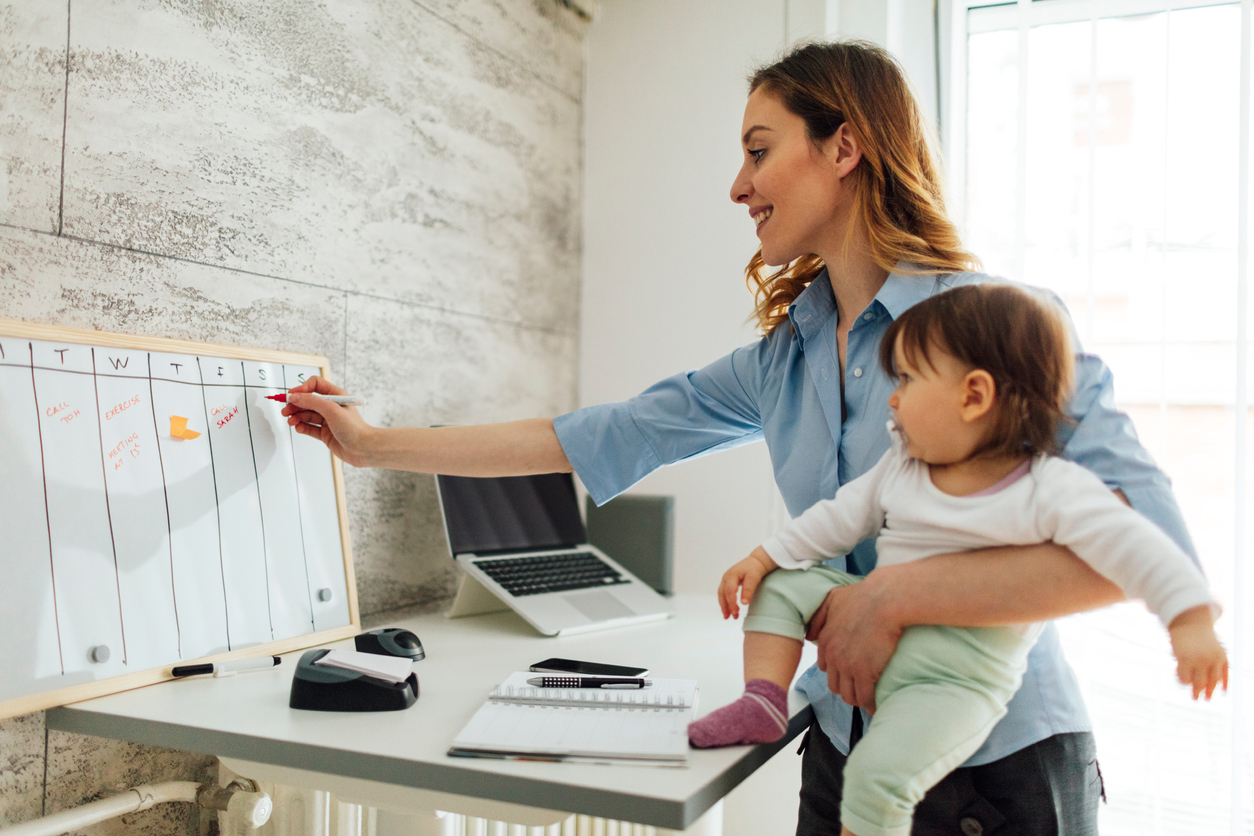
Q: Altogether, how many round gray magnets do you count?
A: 2